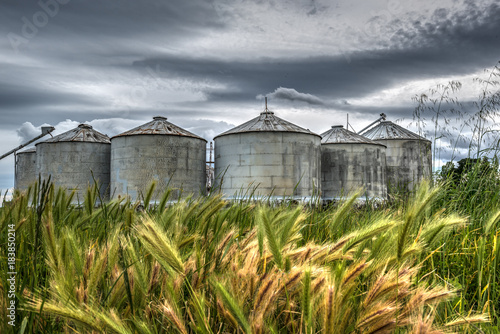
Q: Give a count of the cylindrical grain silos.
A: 6